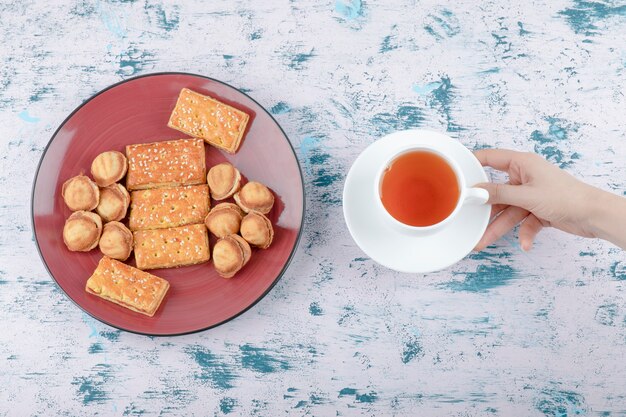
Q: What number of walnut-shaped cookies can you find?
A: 10